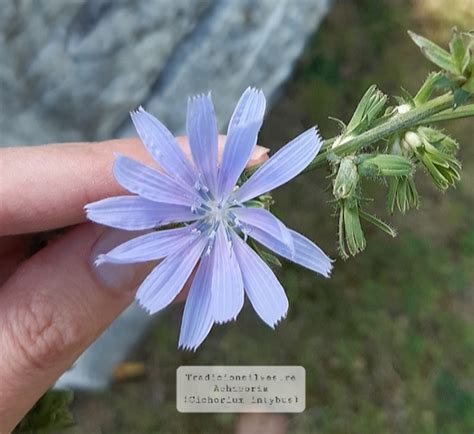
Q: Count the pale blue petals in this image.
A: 13